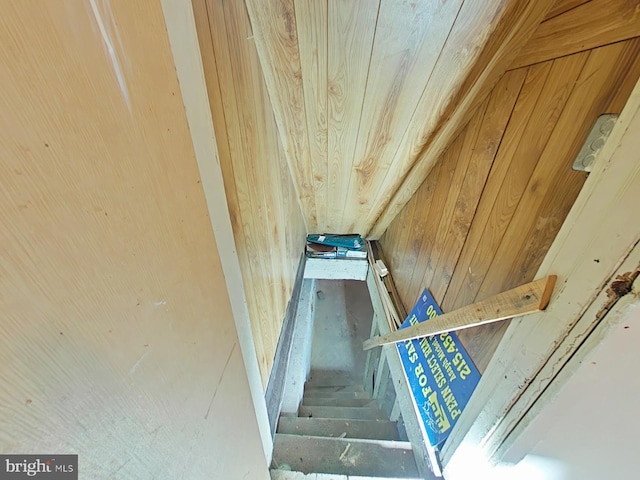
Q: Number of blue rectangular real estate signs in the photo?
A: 1